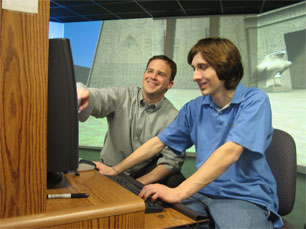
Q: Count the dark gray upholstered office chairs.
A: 1